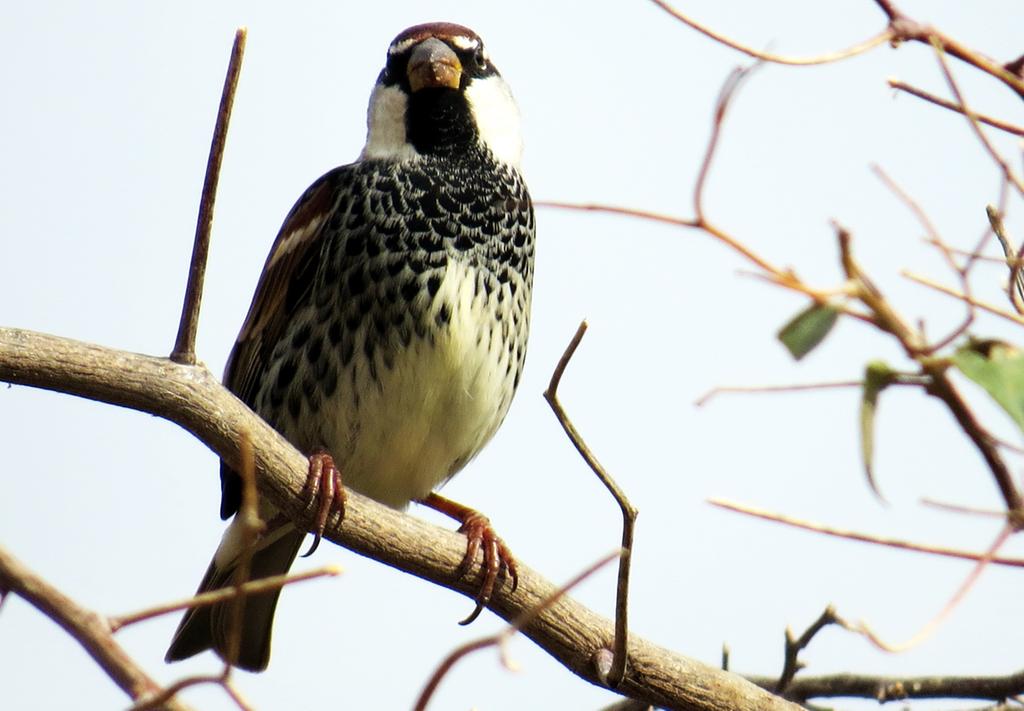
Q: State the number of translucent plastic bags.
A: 0